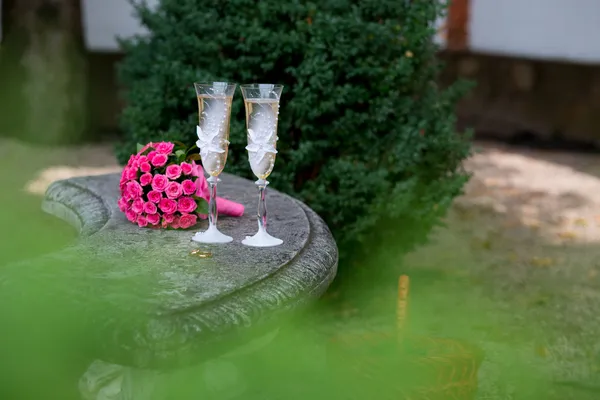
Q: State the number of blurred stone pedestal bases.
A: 1